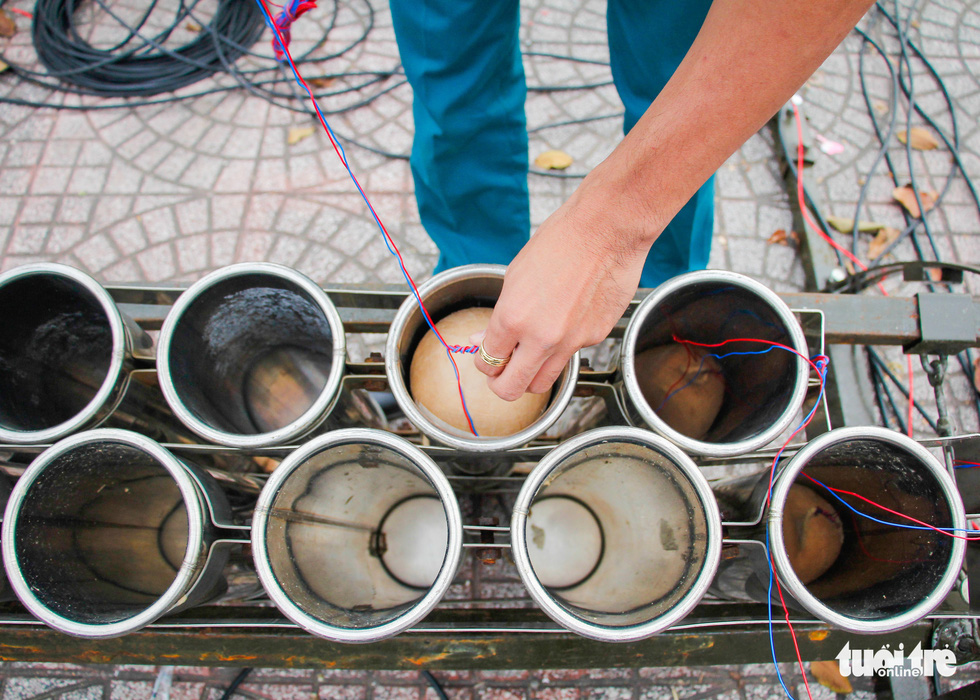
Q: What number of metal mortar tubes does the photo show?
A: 8